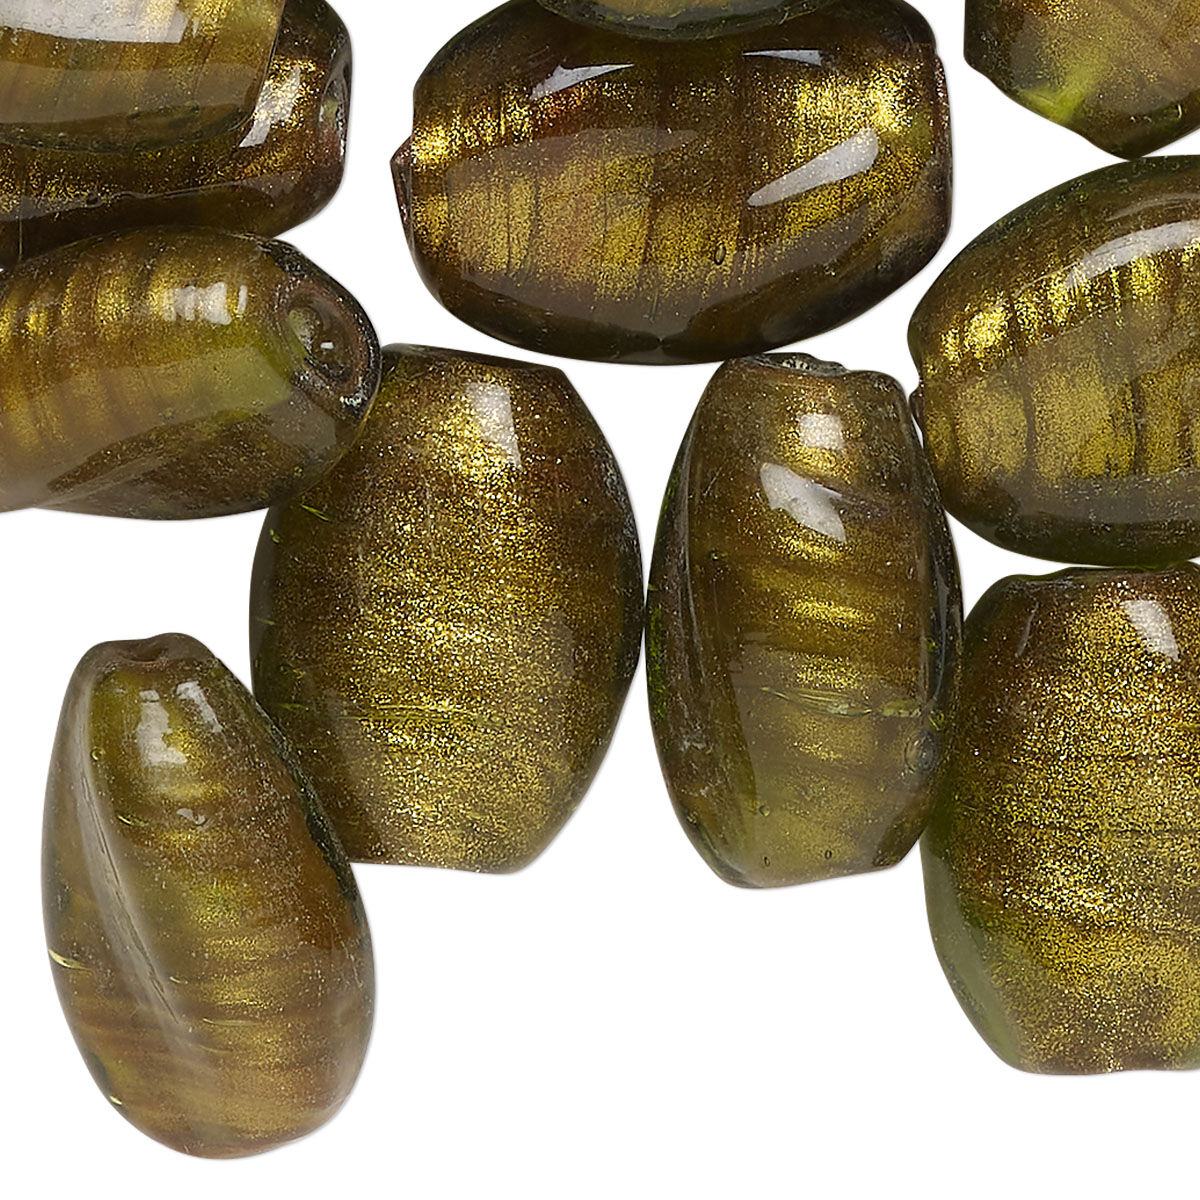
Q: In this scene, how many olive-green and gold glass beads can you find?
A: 11